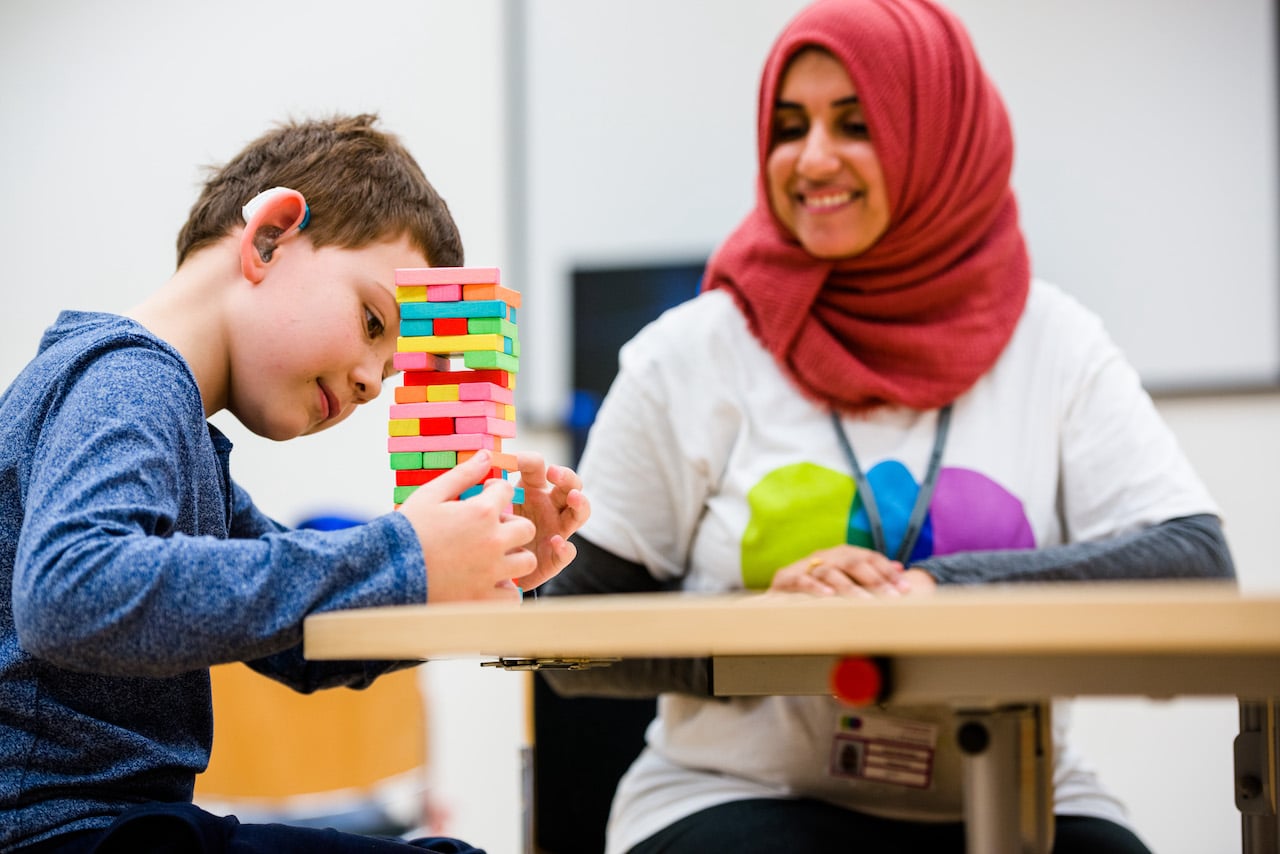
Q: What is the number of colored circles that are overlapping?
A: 3